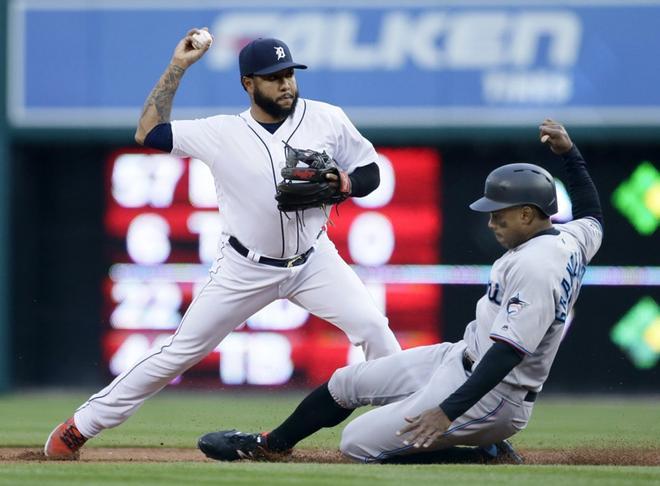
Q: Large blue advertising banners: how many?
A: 1